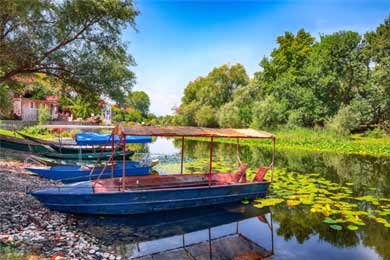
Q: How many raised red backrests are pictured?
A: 2